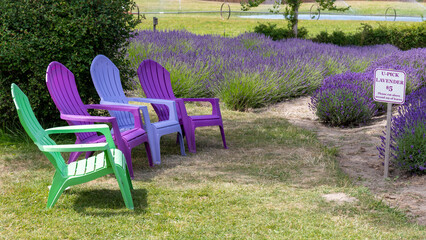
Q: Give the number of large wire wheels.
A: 4